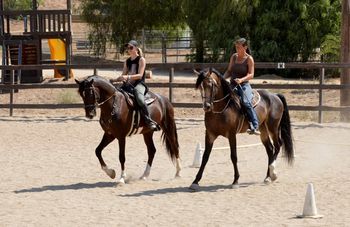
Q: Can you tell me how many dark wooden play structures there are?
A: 1